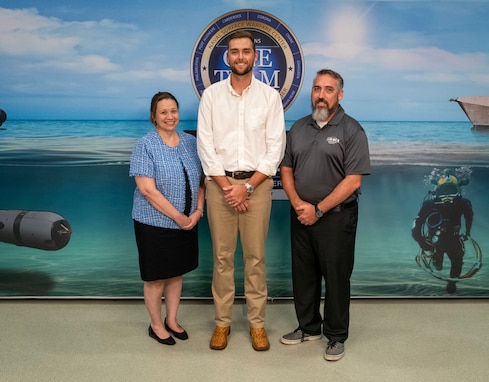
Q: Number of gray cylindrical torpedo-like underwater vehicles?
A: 1